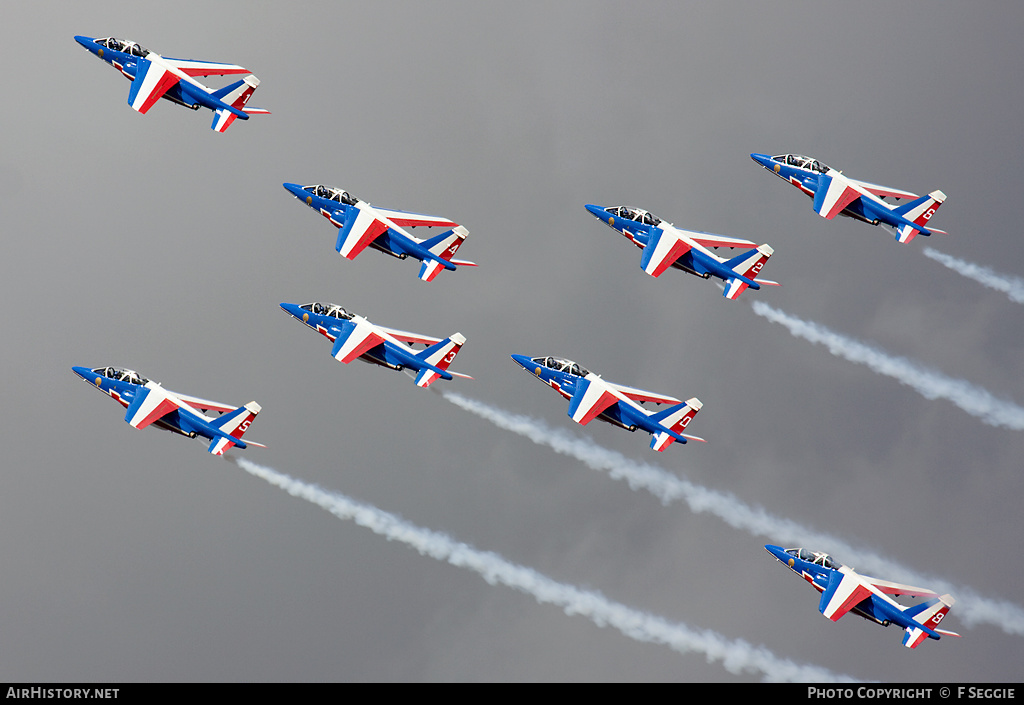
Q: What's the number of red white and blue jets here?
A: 8